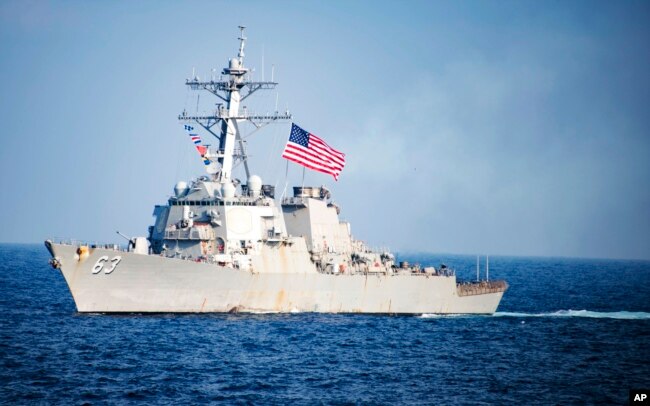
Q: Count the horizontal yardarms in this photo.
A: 2